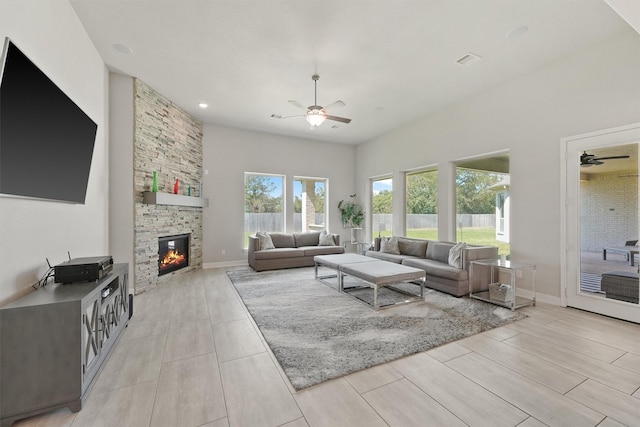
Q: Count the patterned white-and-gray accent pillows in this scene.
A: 4